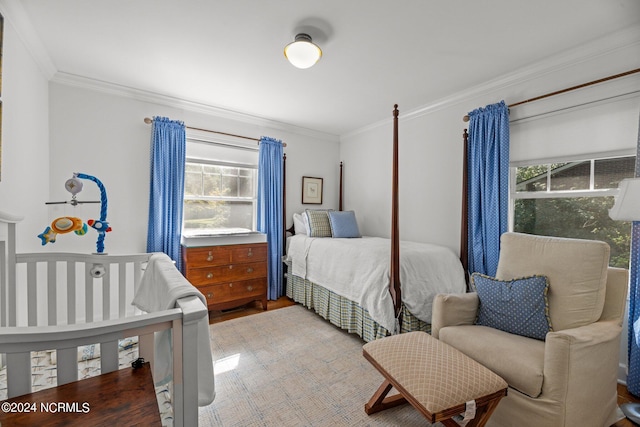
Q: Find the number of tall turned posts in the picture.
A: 4